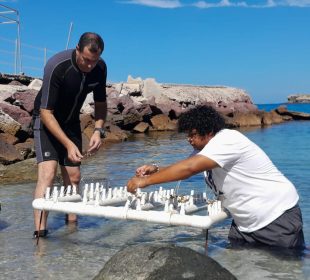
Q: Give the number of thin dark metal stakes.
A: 2